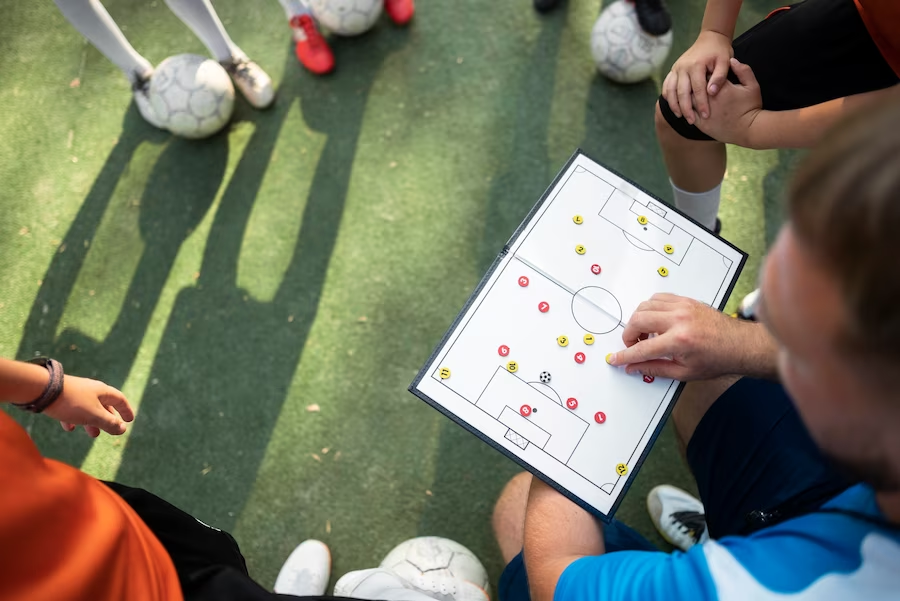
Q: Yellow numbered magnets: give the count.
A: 11